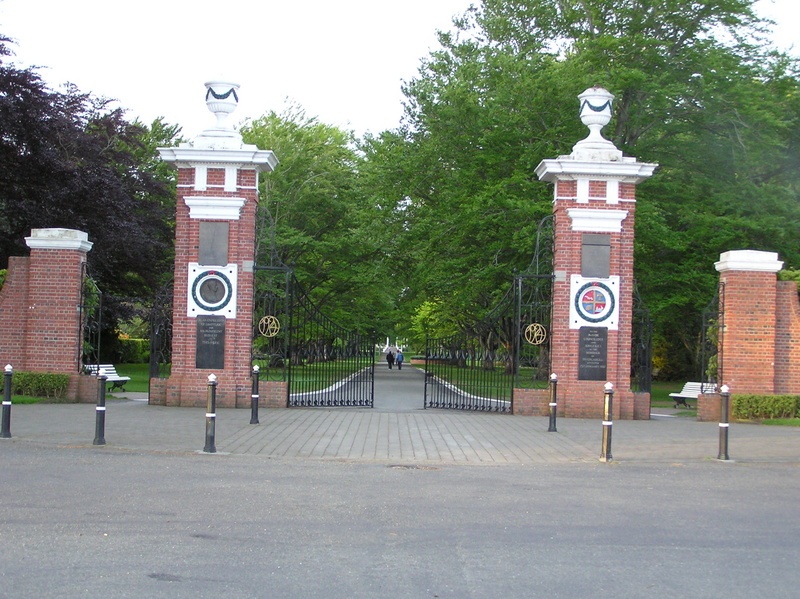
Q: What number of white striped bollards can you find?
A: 7